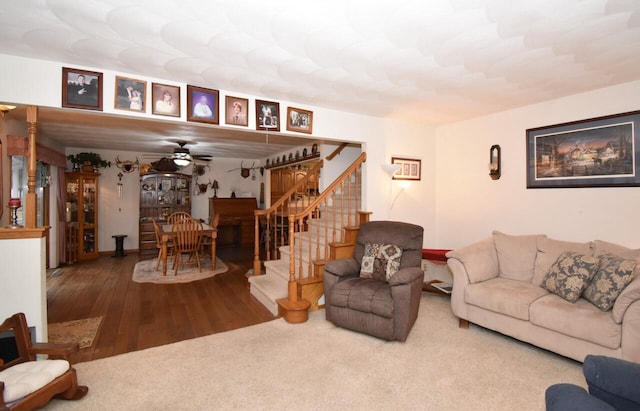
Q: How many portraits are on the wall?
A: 7